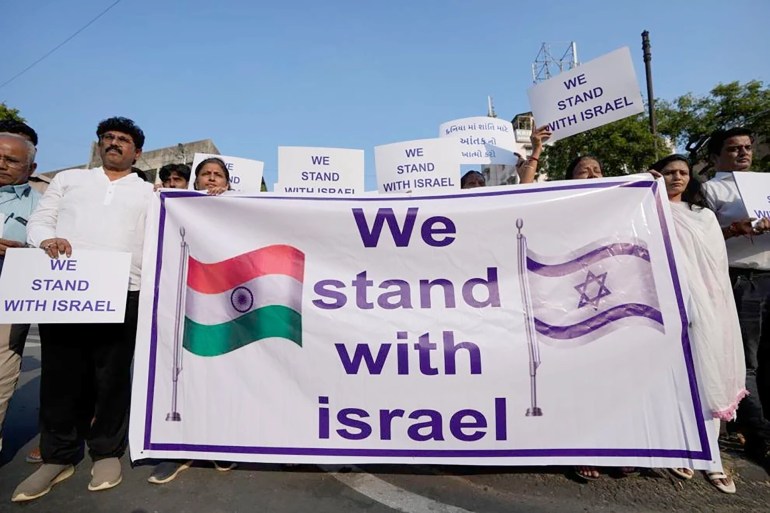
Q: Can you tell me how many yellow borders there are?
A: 0